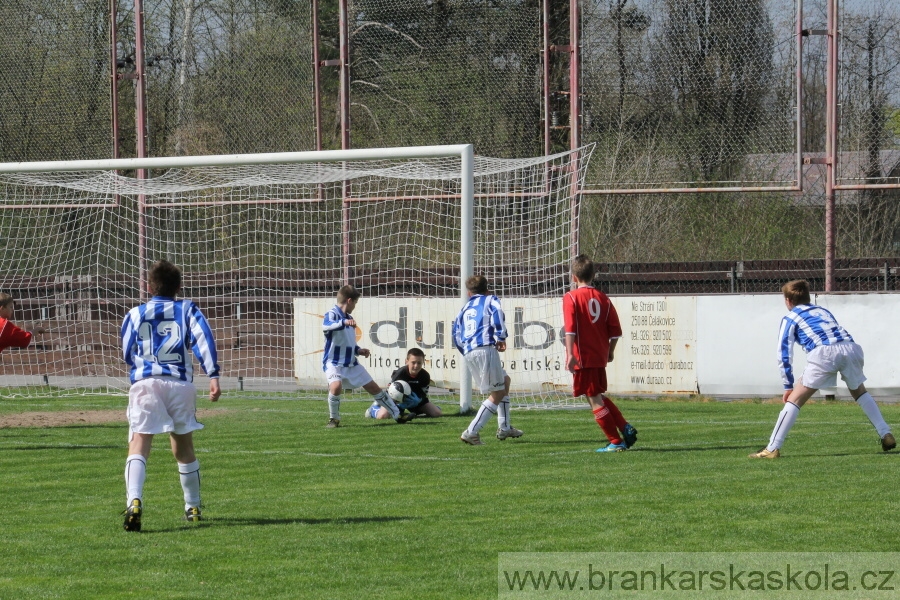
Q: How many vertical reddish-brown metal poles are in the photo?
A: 8